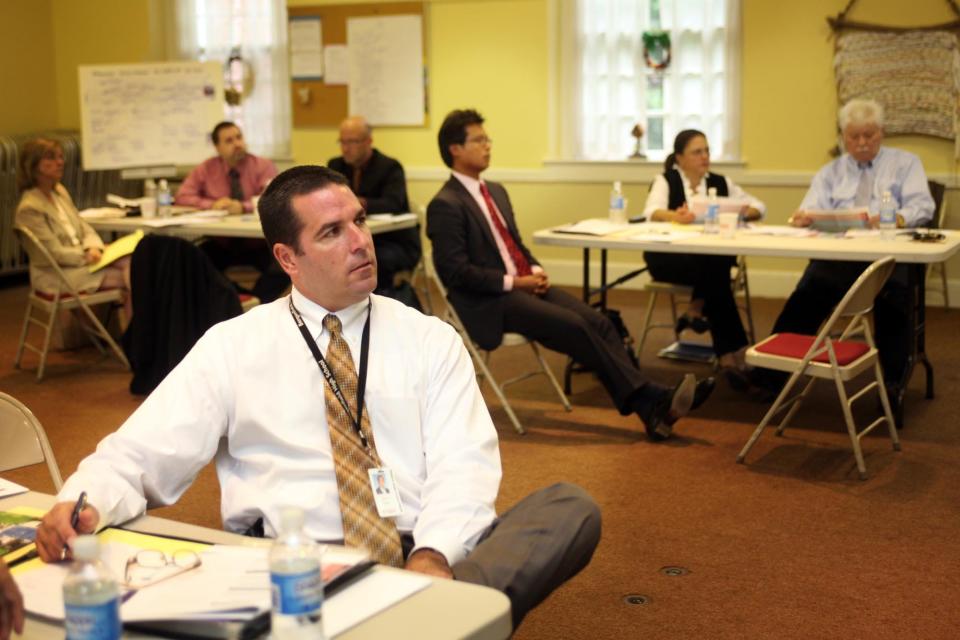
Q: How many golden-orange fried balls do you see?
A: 0